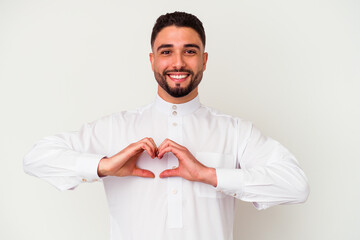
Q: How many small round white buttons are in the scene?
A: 5